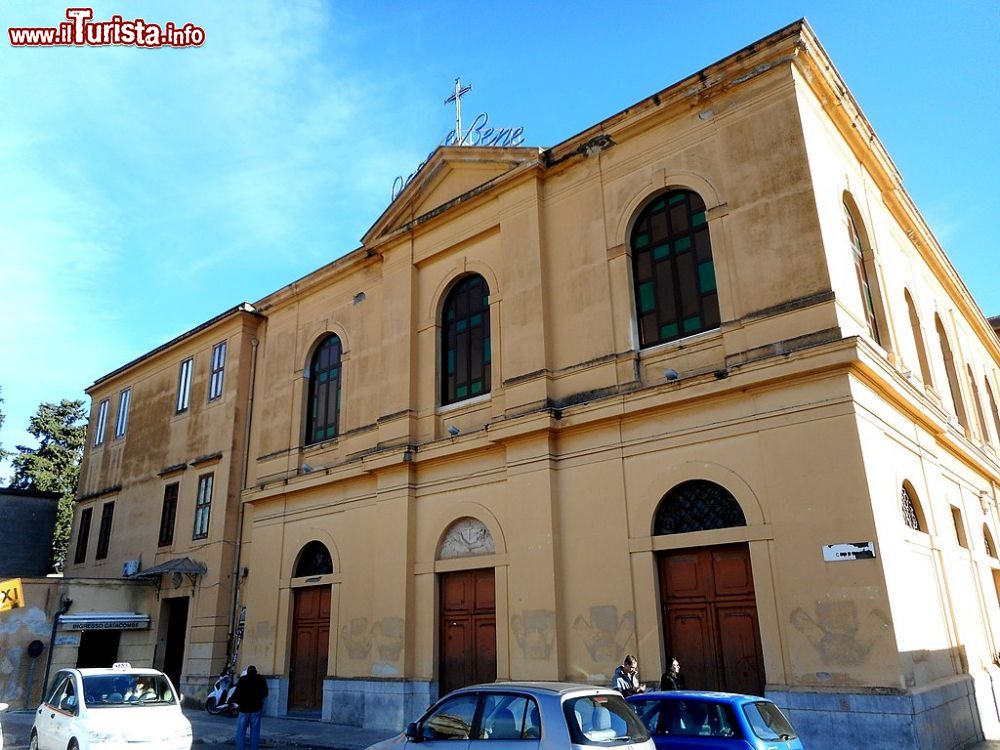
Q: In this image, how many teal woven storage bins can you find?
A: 0